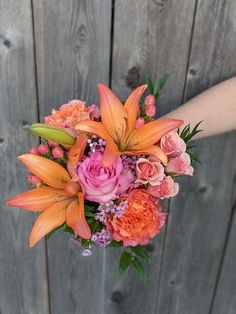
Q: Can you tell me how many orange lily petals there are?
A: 11